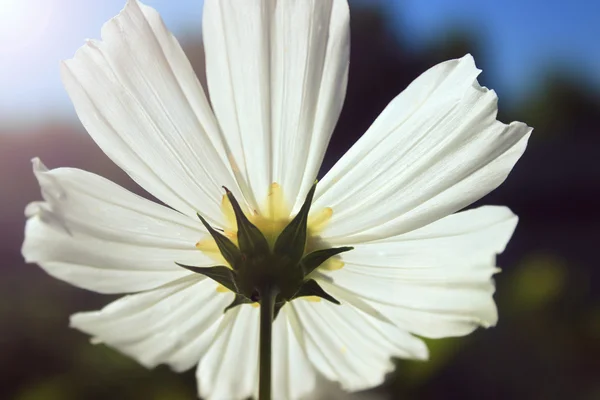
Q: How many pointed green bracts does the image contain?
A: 8